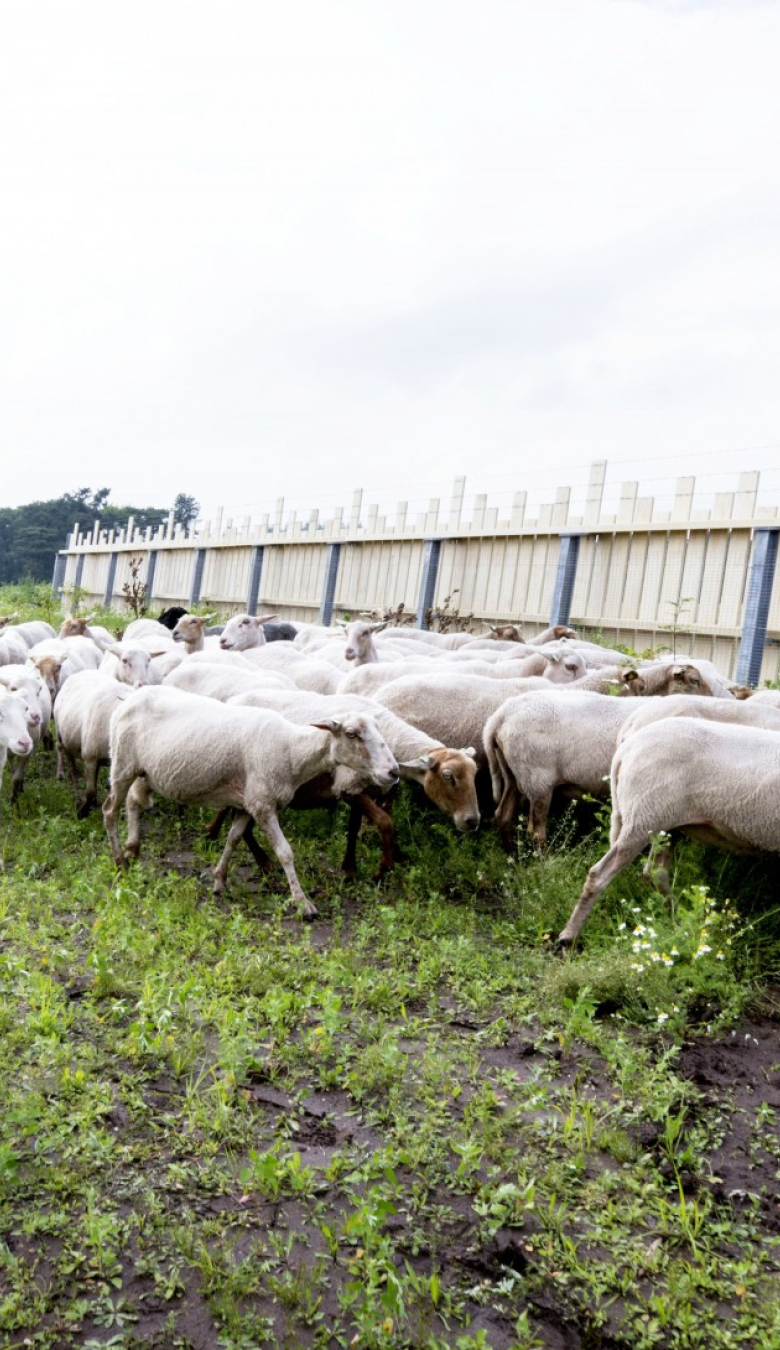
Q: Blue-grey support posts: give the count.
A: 10